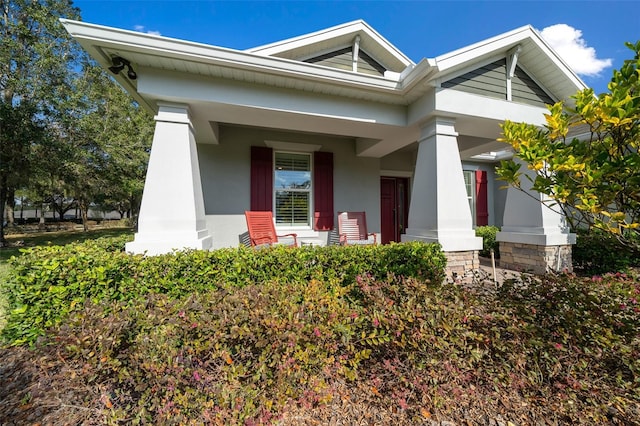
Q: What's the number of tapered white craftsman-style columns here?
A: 3